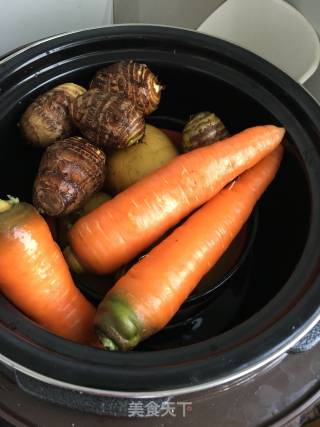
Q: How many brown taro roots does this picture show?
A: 5